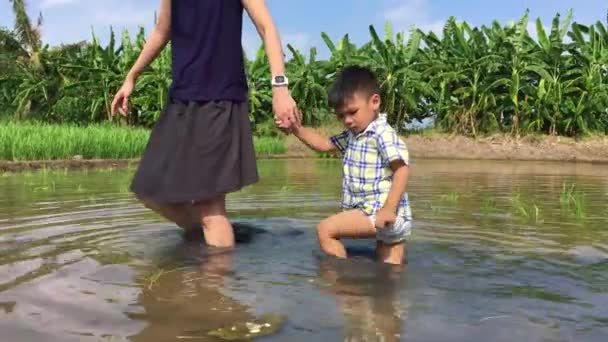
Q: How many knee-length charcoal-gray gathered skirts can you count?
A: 1